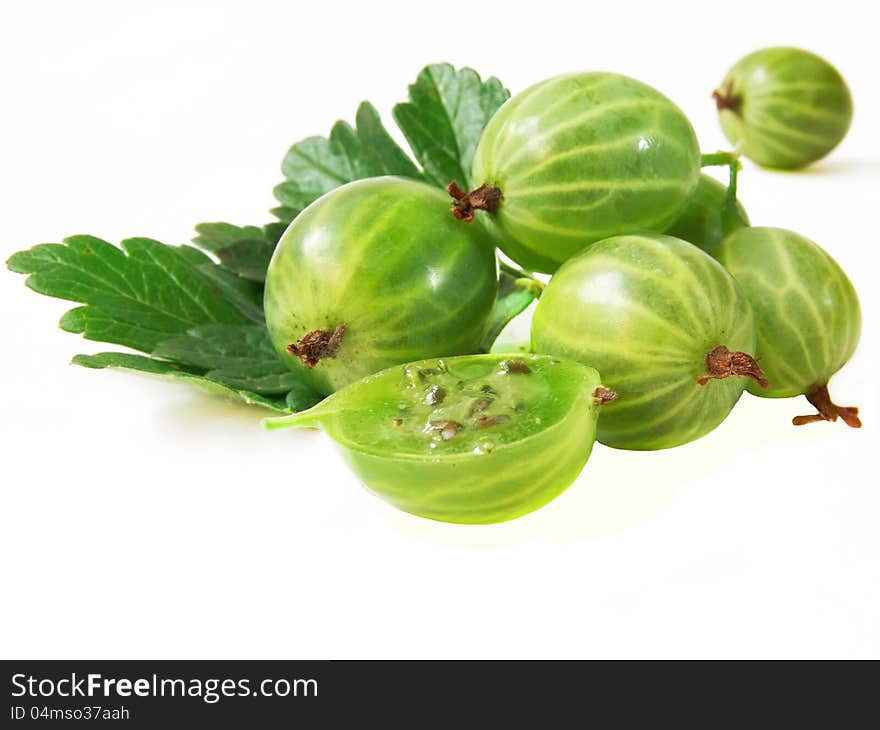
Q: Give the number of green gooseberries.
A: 7